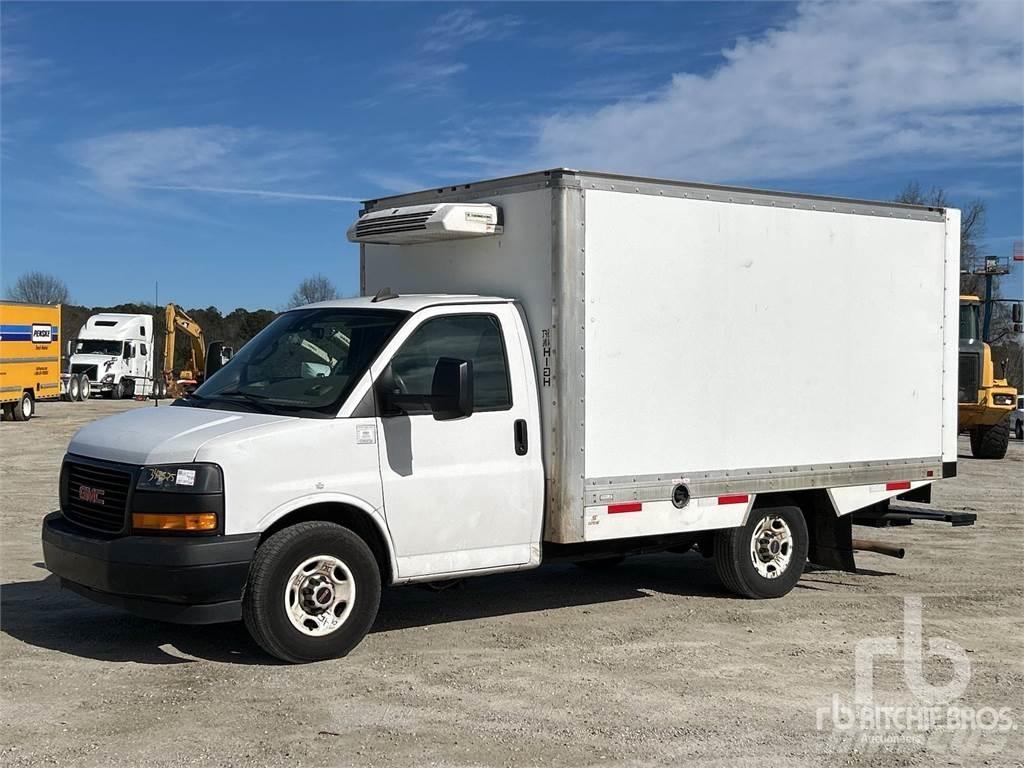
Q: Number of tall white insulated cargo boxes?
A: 1